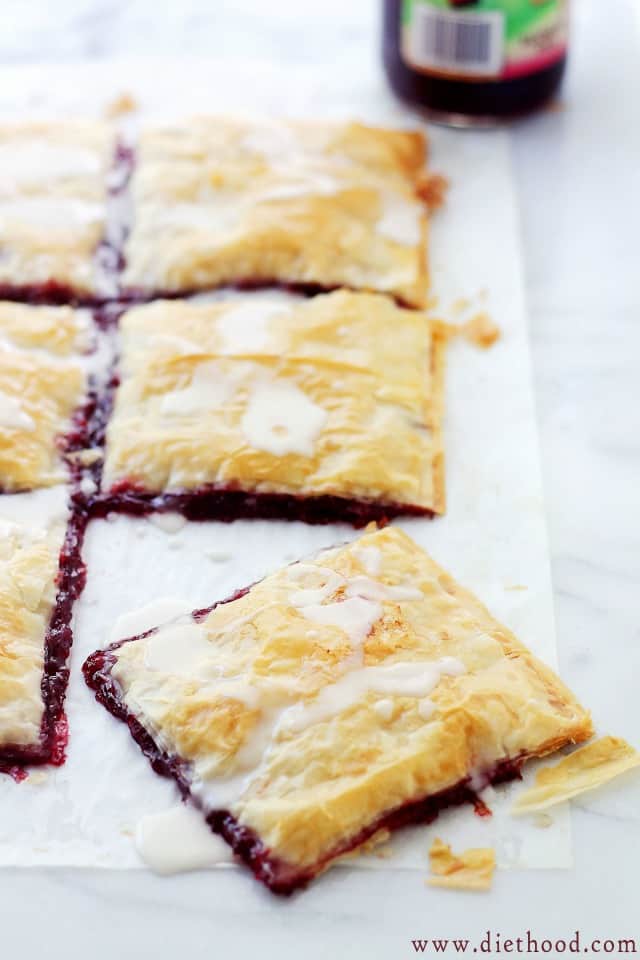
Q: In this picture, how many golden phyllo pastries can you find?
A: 6